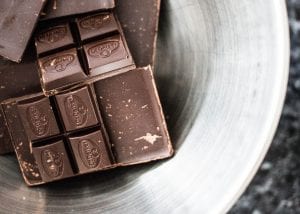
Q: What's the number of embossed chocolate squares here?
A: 8